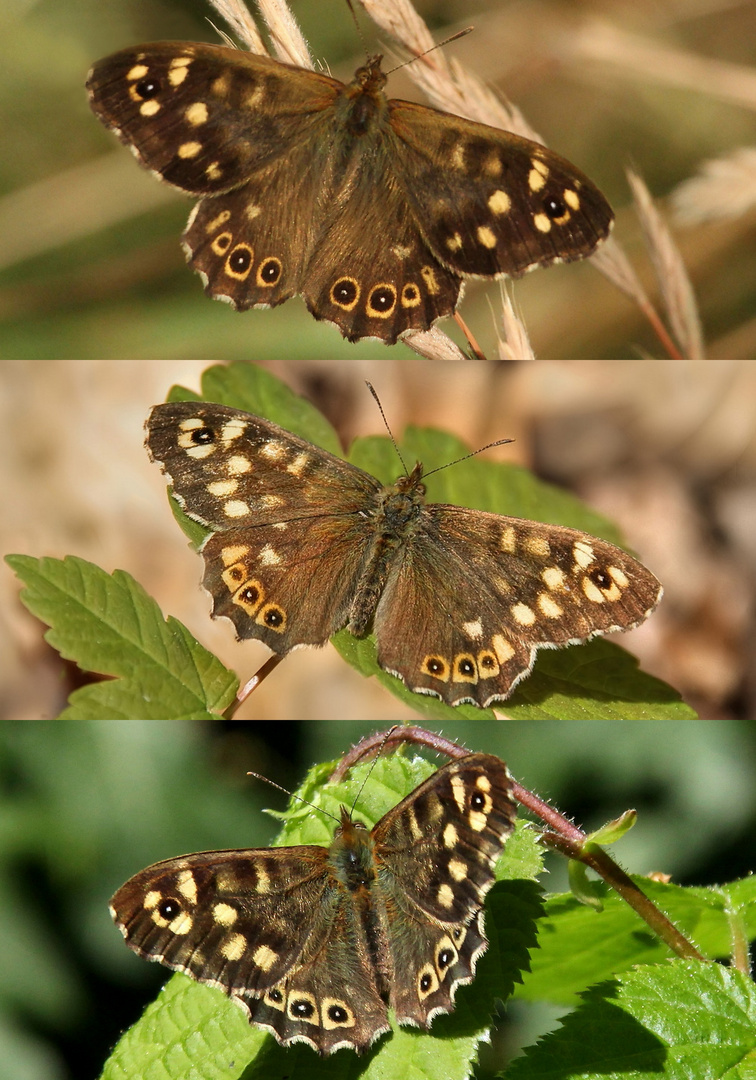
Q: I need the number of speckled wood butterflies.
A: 3